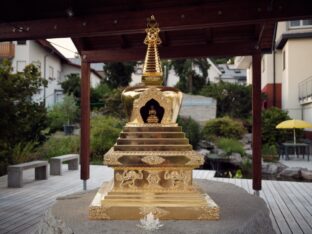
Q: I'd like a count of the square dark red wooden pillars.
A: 2